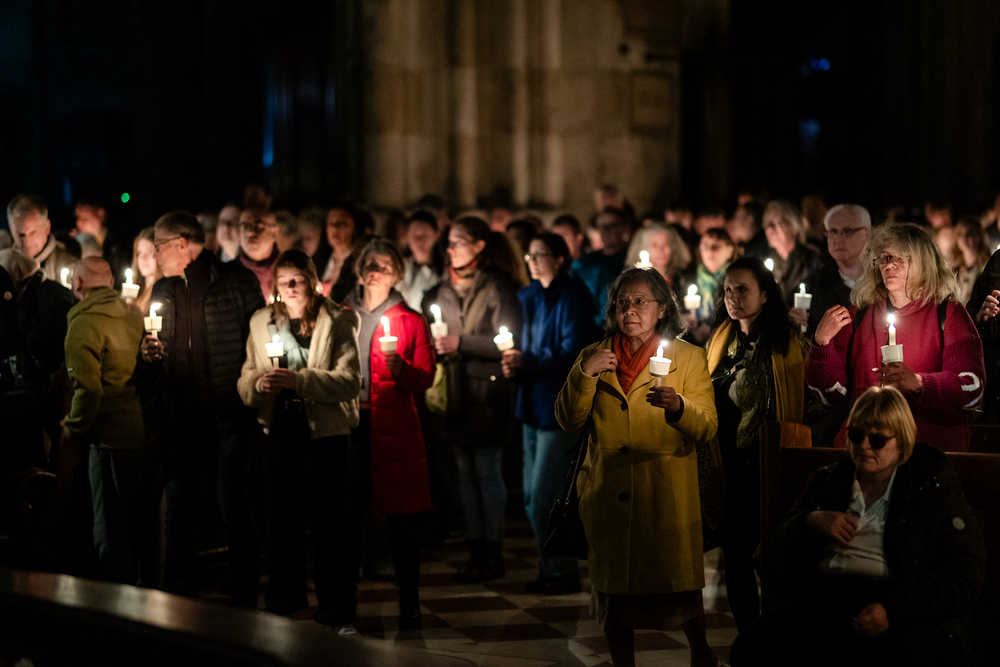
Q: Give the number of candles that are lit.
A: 13